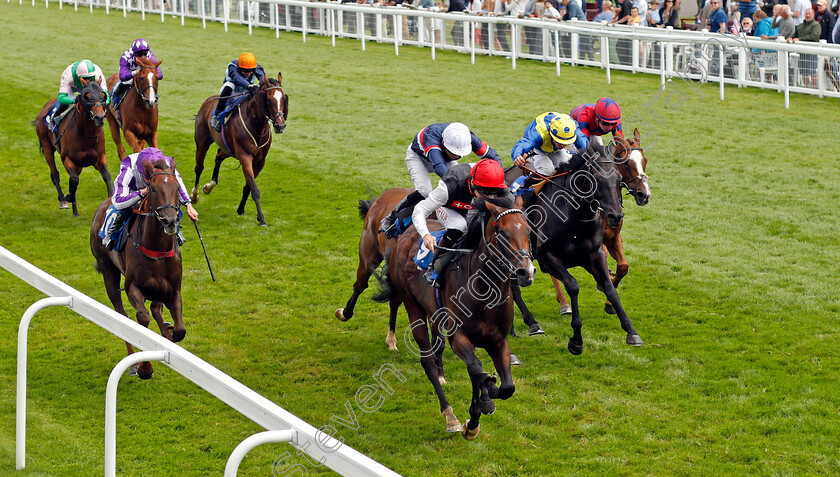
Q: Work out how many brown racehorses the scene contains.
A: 7